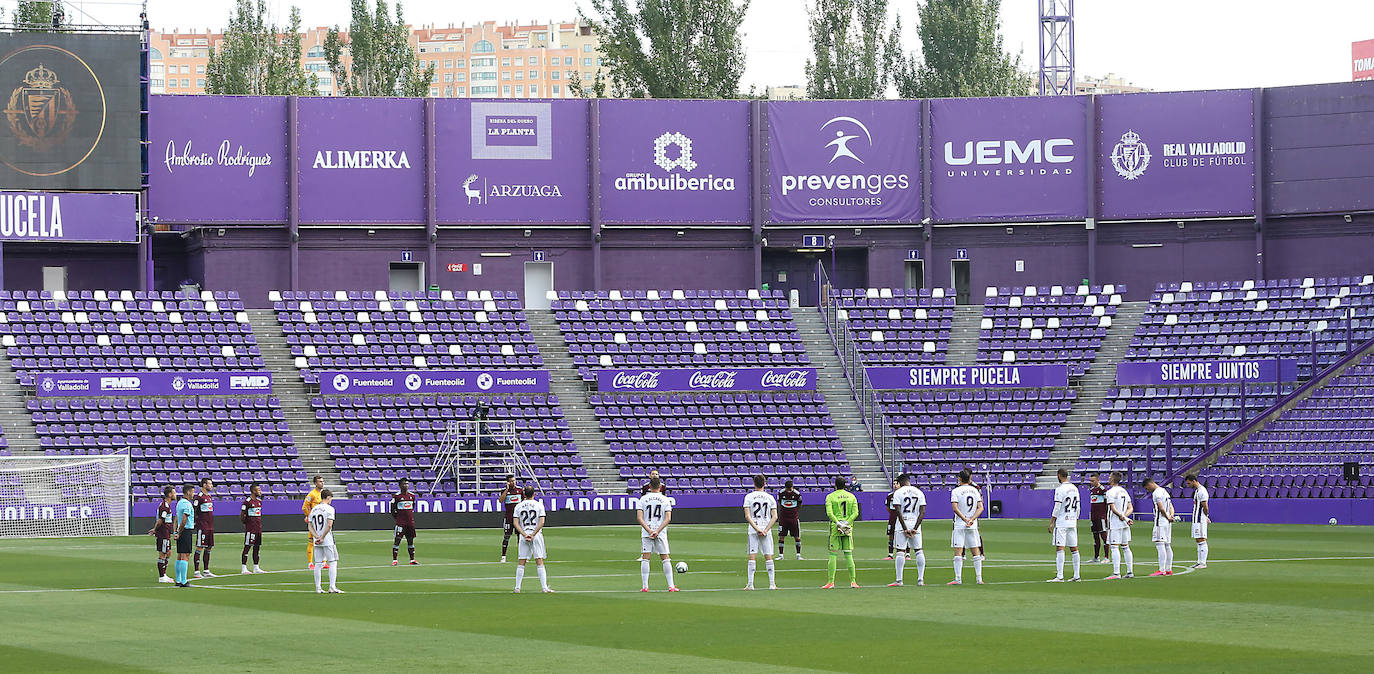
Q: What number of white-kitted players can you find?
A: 10